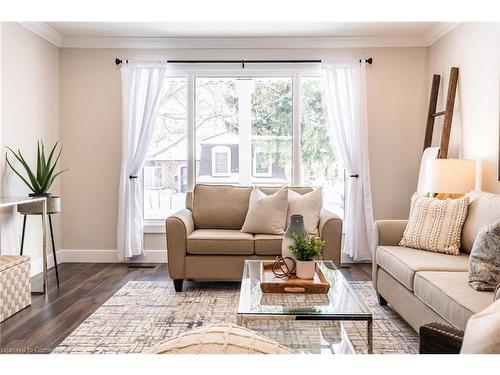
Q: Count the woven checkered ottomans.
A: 1